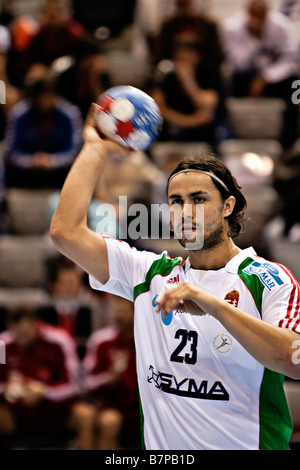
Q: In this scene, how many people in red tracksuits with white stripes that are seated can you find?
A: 2